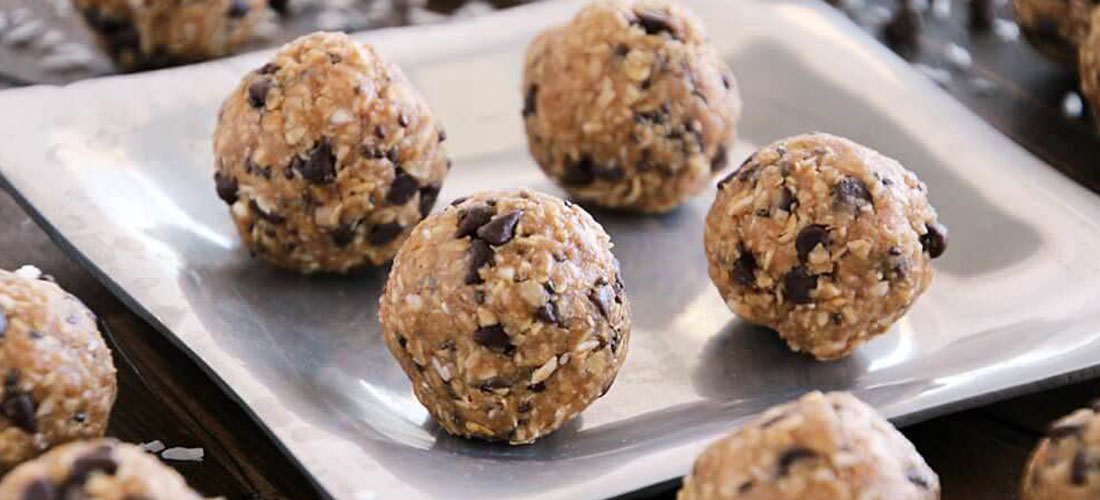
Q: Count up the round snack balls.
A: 11